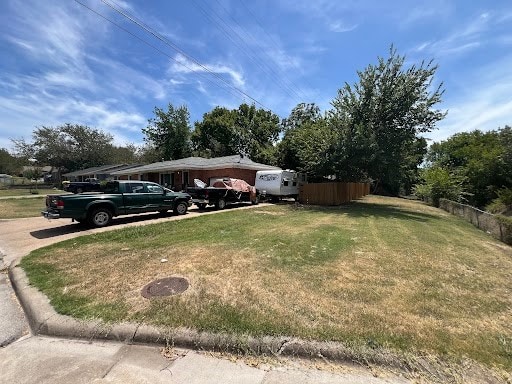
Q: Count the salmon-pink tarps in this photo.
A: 1